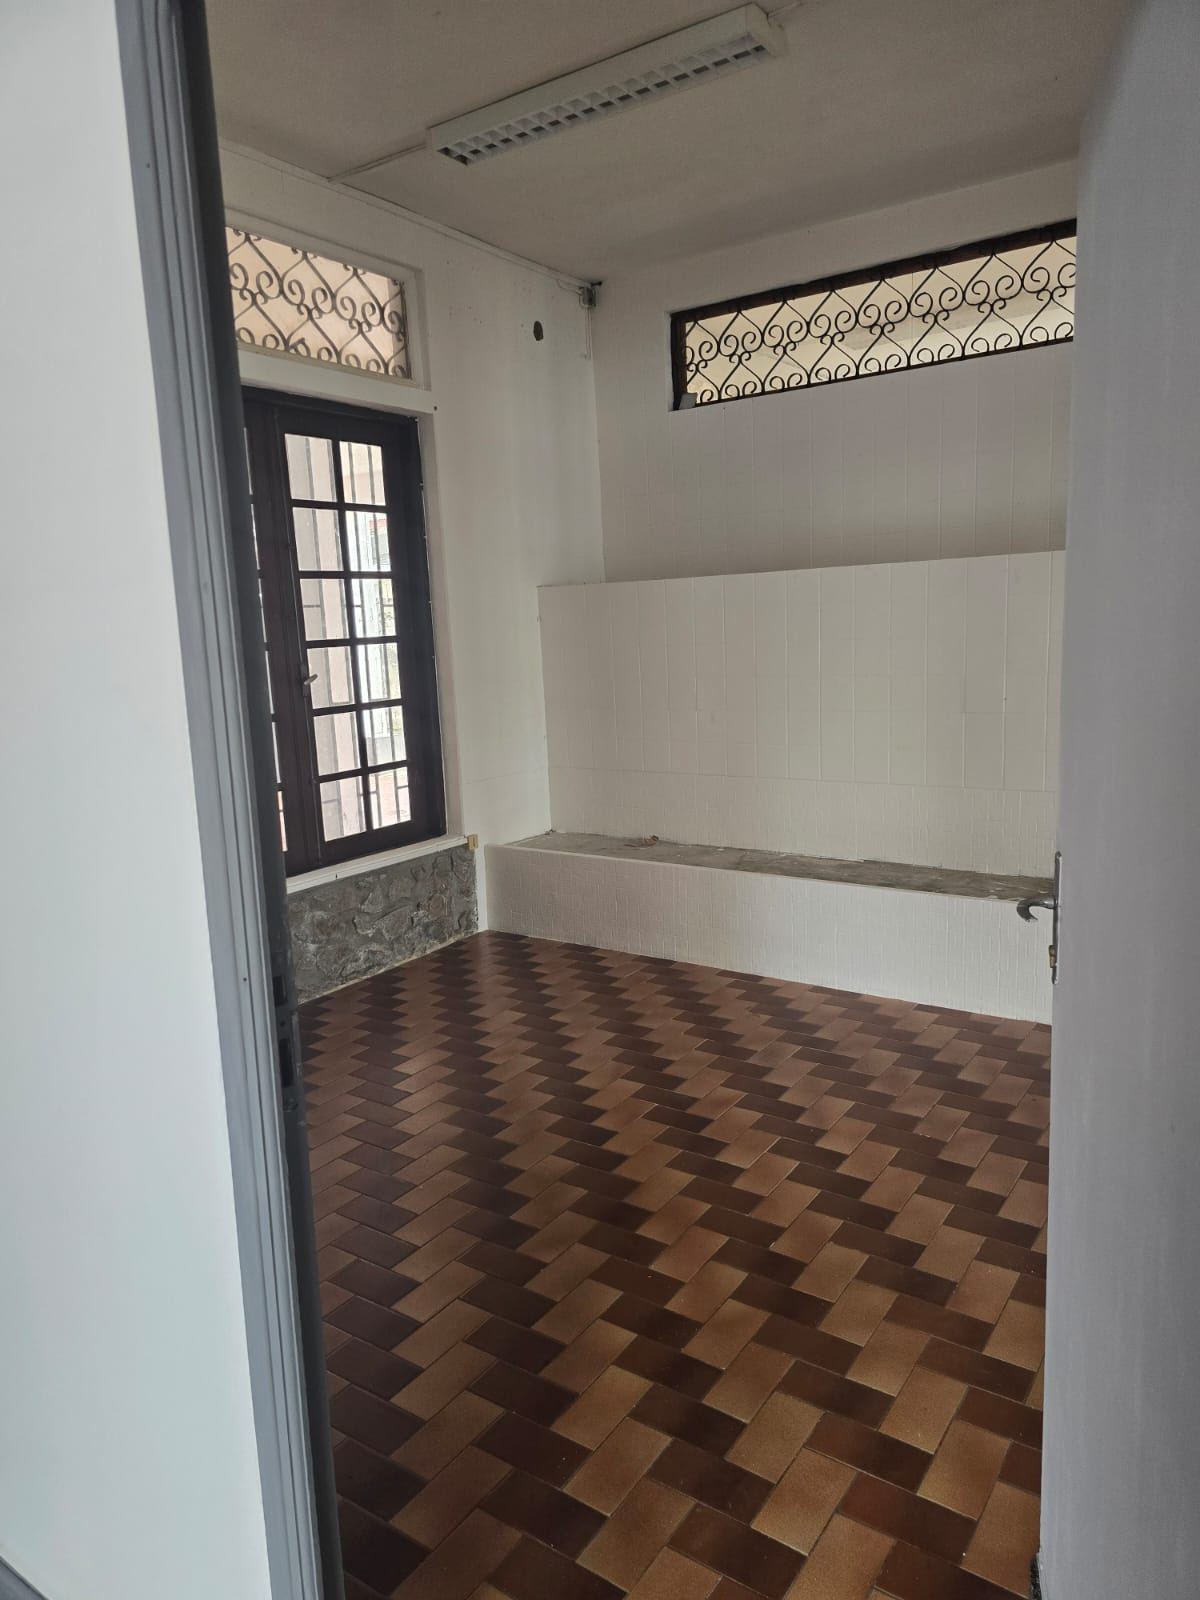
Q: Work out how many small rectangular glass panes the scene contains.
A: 12